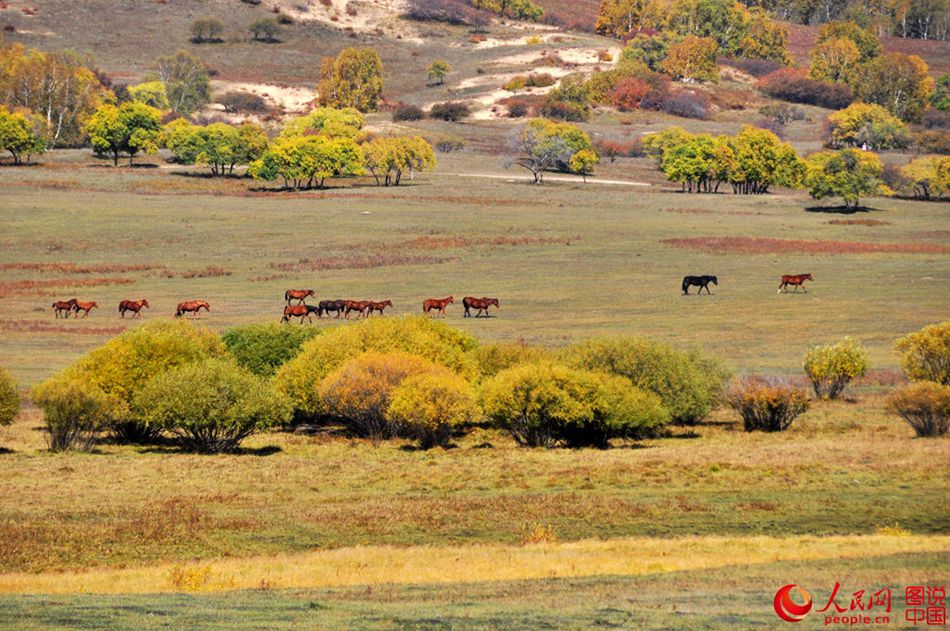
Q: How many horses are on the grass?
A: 13